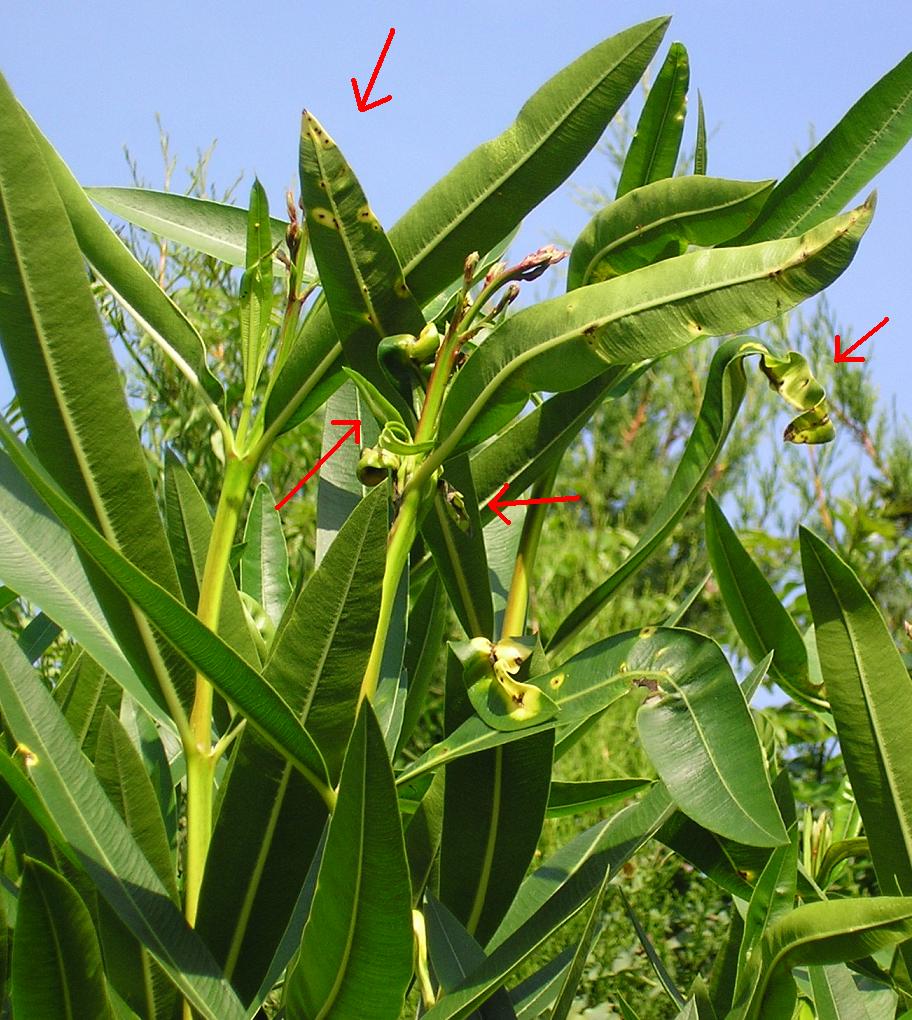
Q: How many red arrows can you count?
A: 4